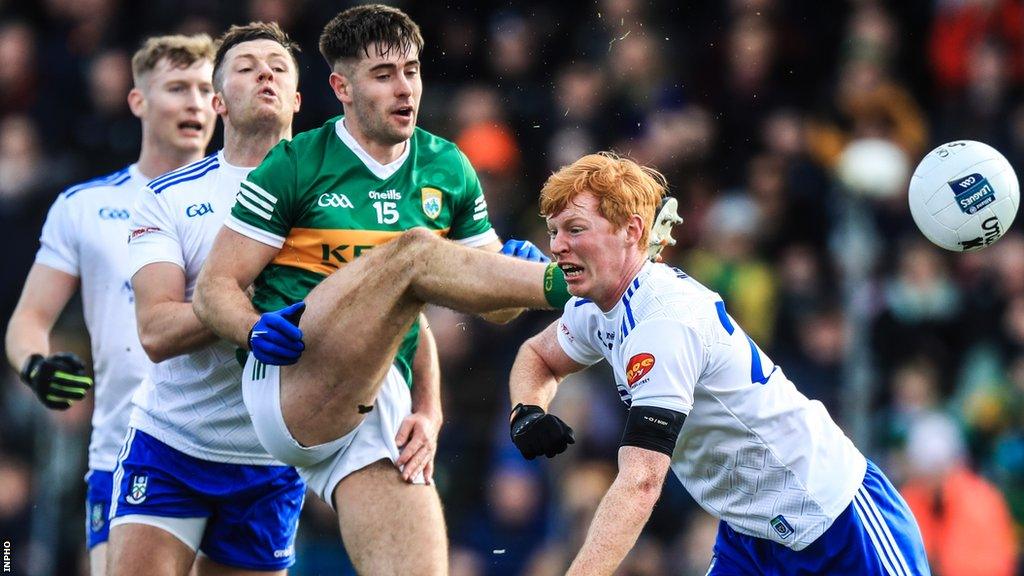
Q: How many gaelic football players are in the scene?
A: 4